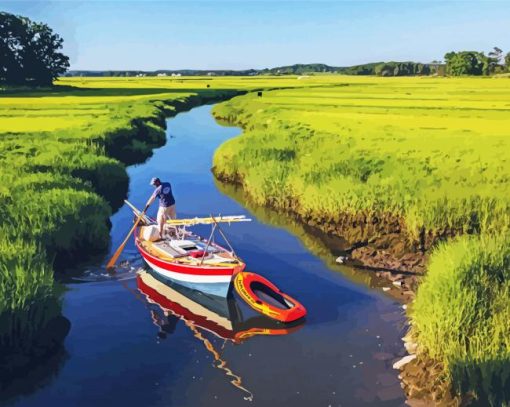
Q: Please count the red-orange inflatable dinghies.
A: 1